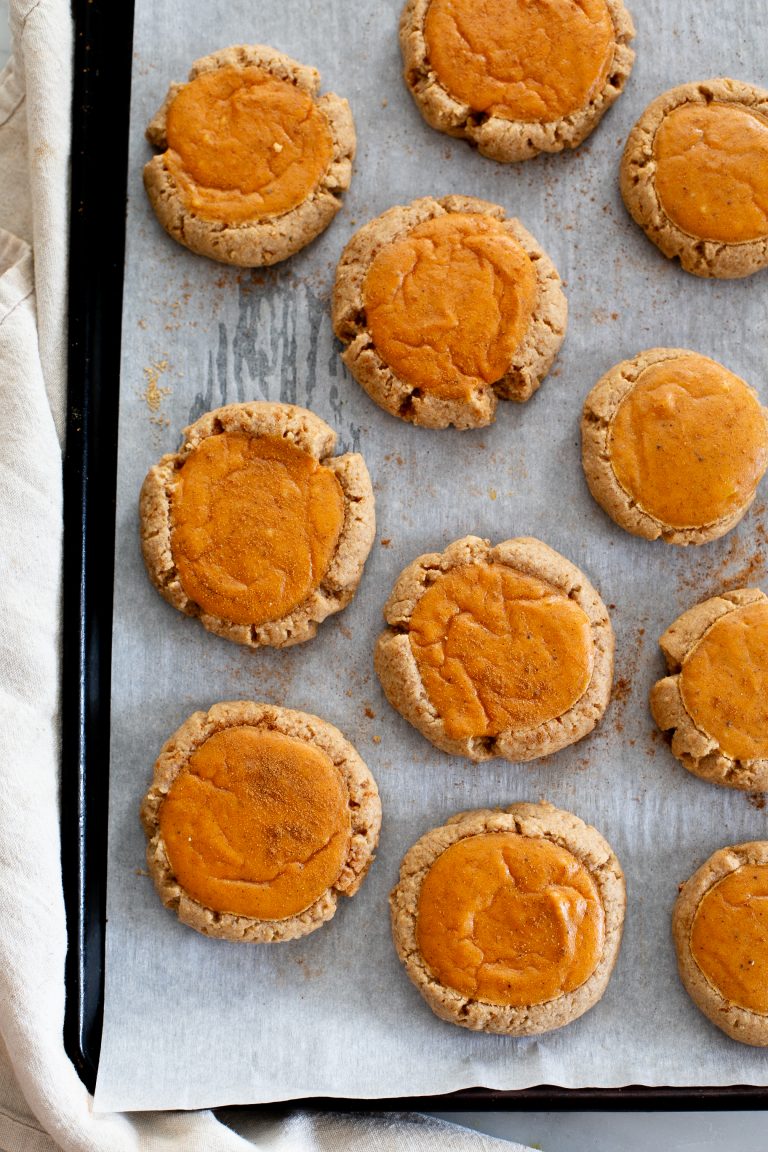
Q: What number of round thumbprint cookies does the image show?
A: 11